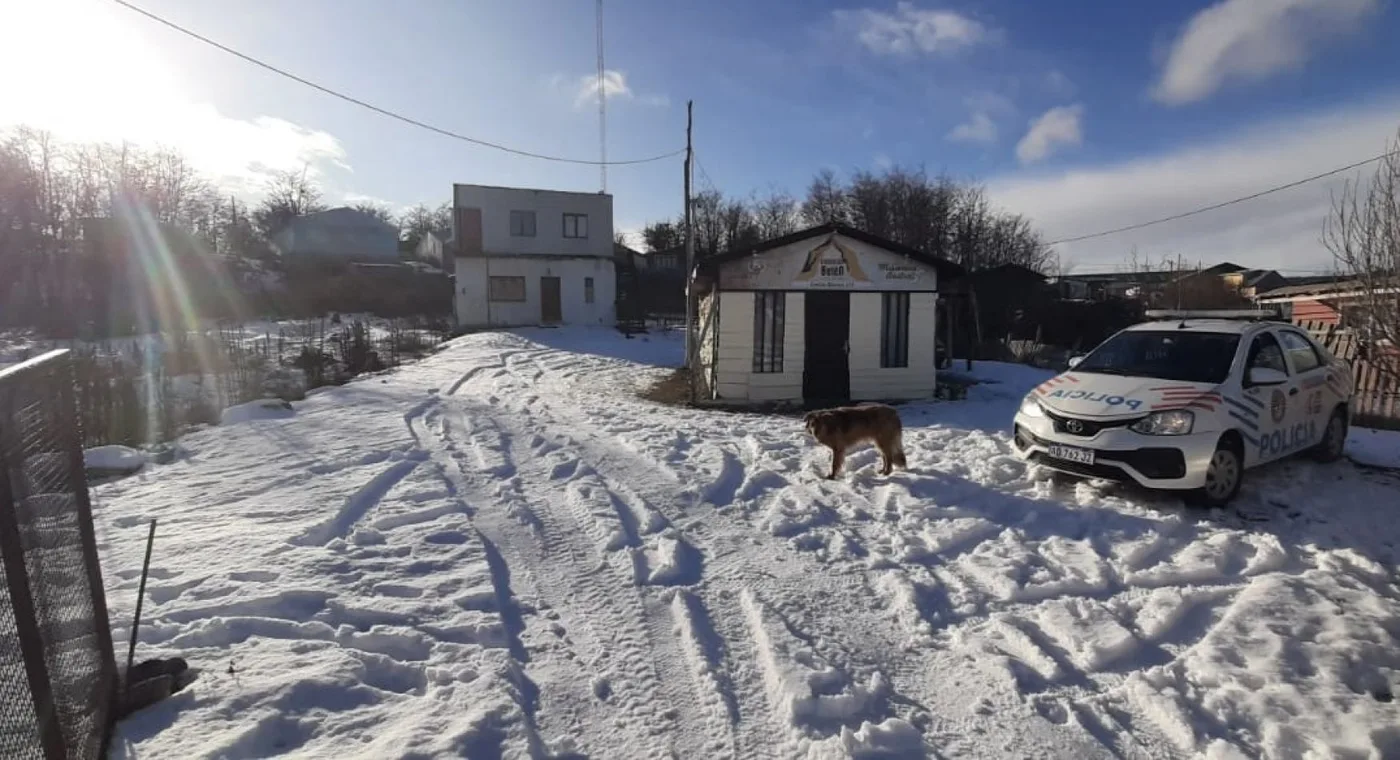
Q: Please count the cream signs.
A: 1